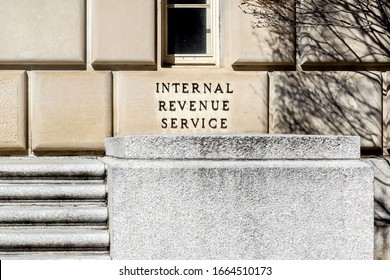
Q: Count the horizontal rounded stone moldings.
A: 4